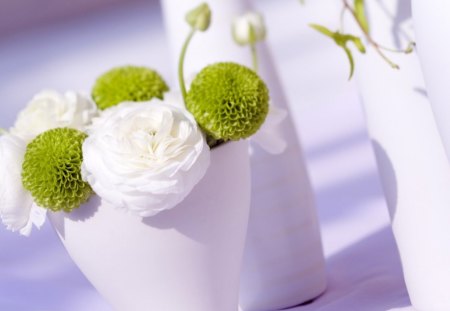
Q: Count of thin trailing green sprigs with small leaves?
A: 1